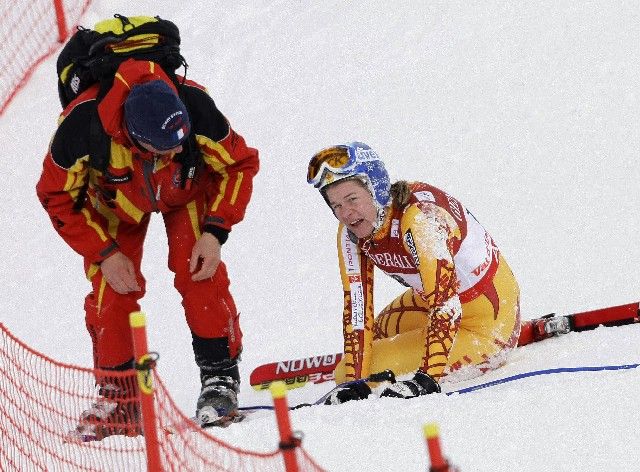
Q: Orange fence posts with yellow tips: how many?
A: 3